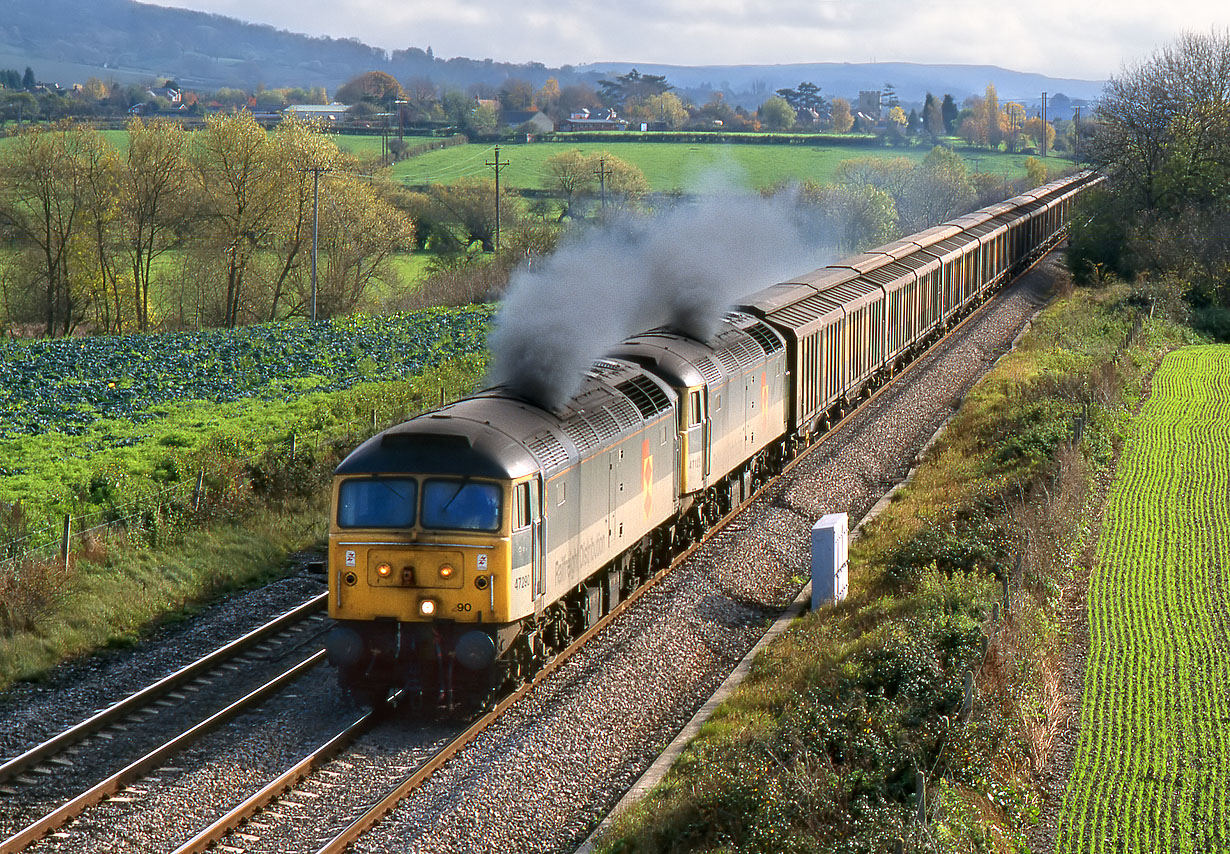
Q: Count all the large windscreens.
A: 2